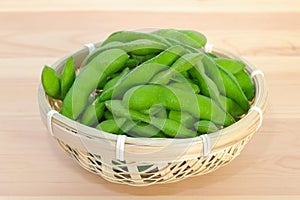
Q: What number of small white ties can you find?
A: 7